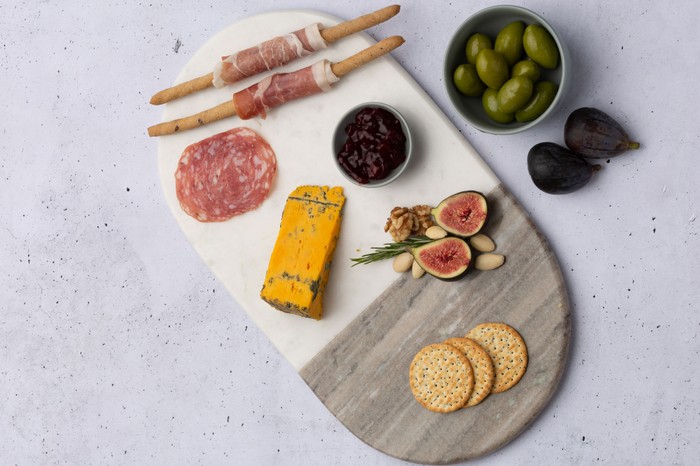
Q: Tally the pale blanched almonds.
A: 5